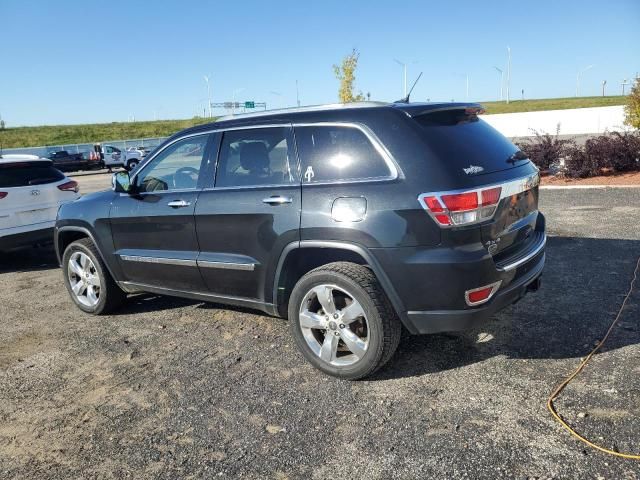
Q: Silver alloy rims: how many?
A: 2